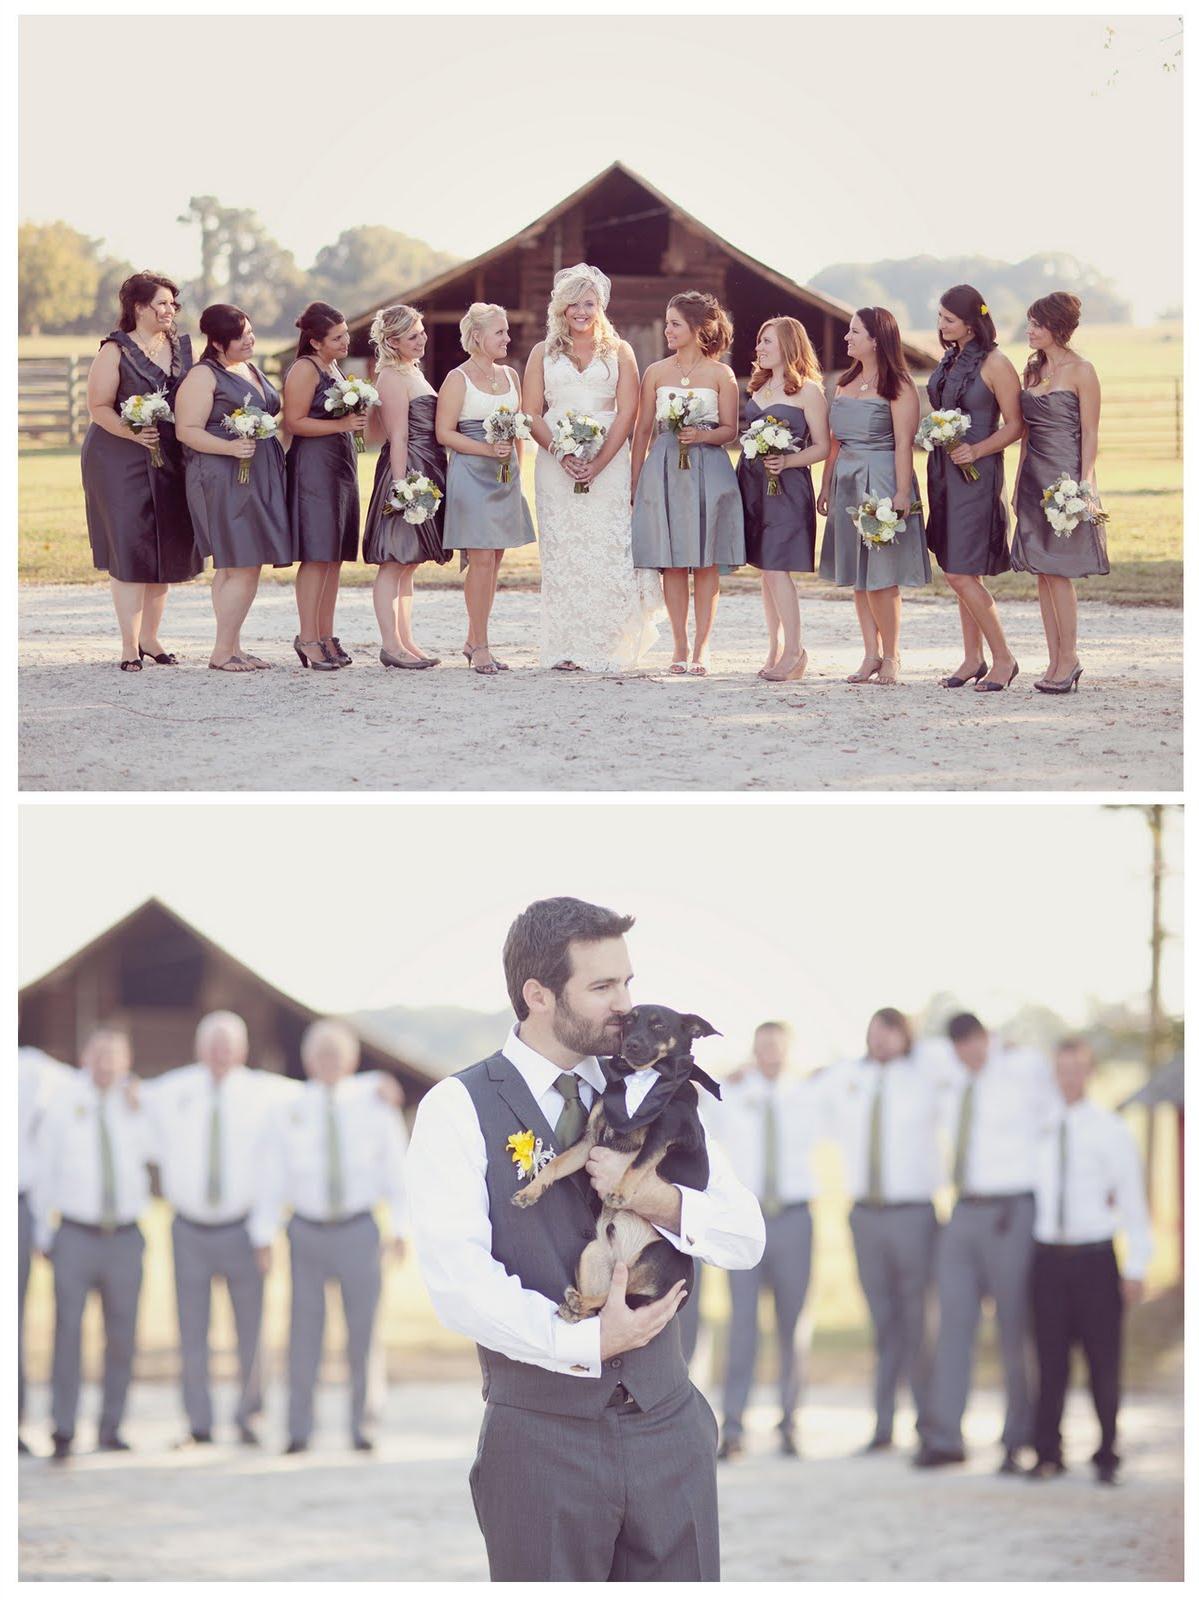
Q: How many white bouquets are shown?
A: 11